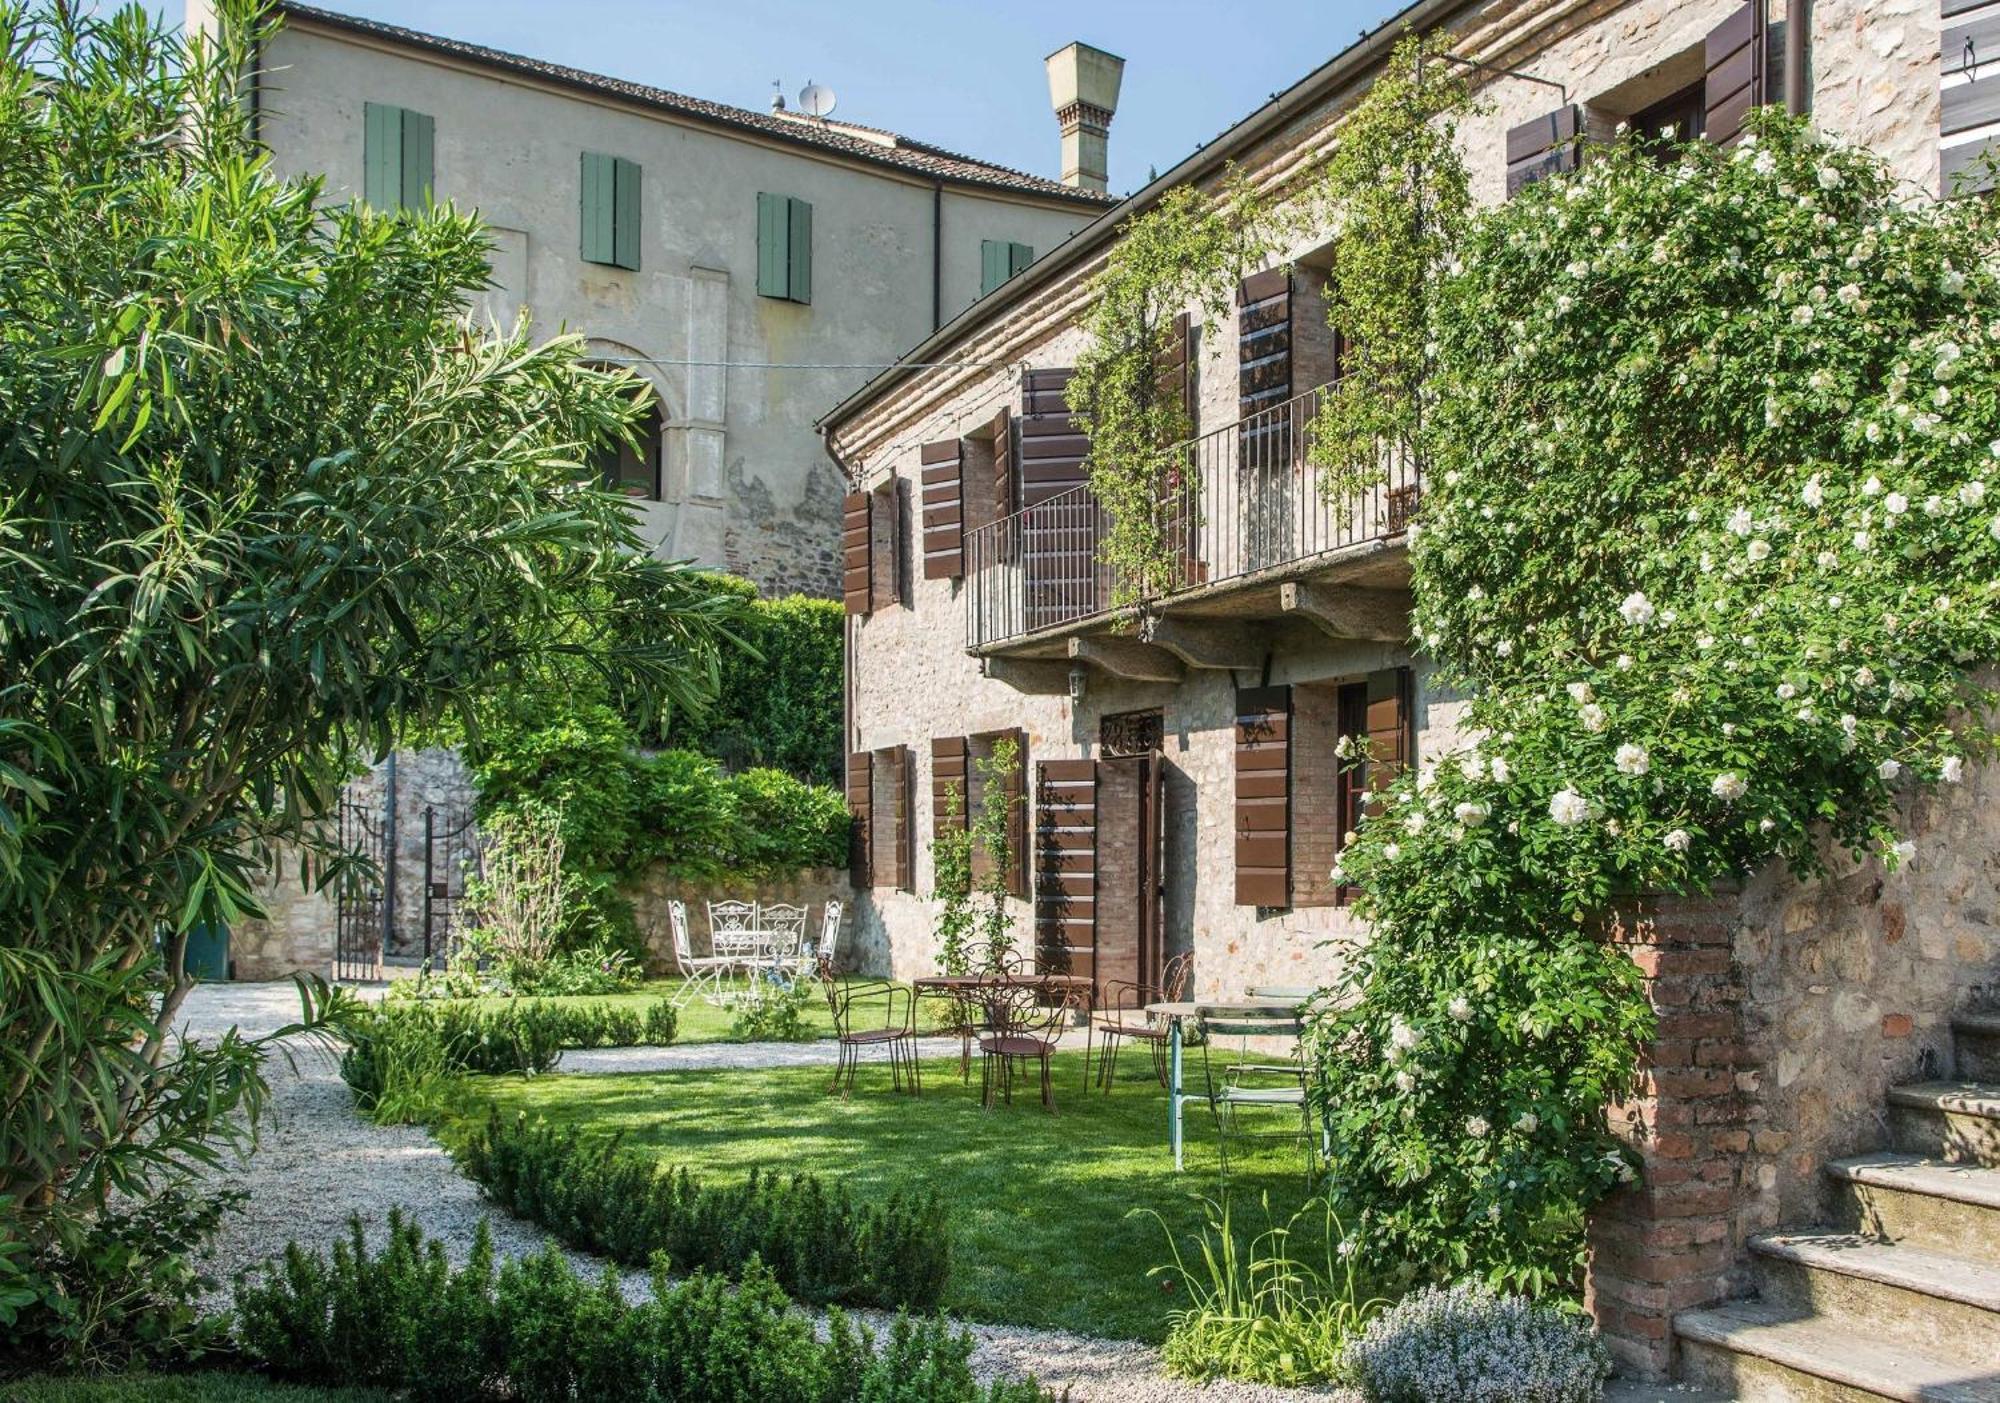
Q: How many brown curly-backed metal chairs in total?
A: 4